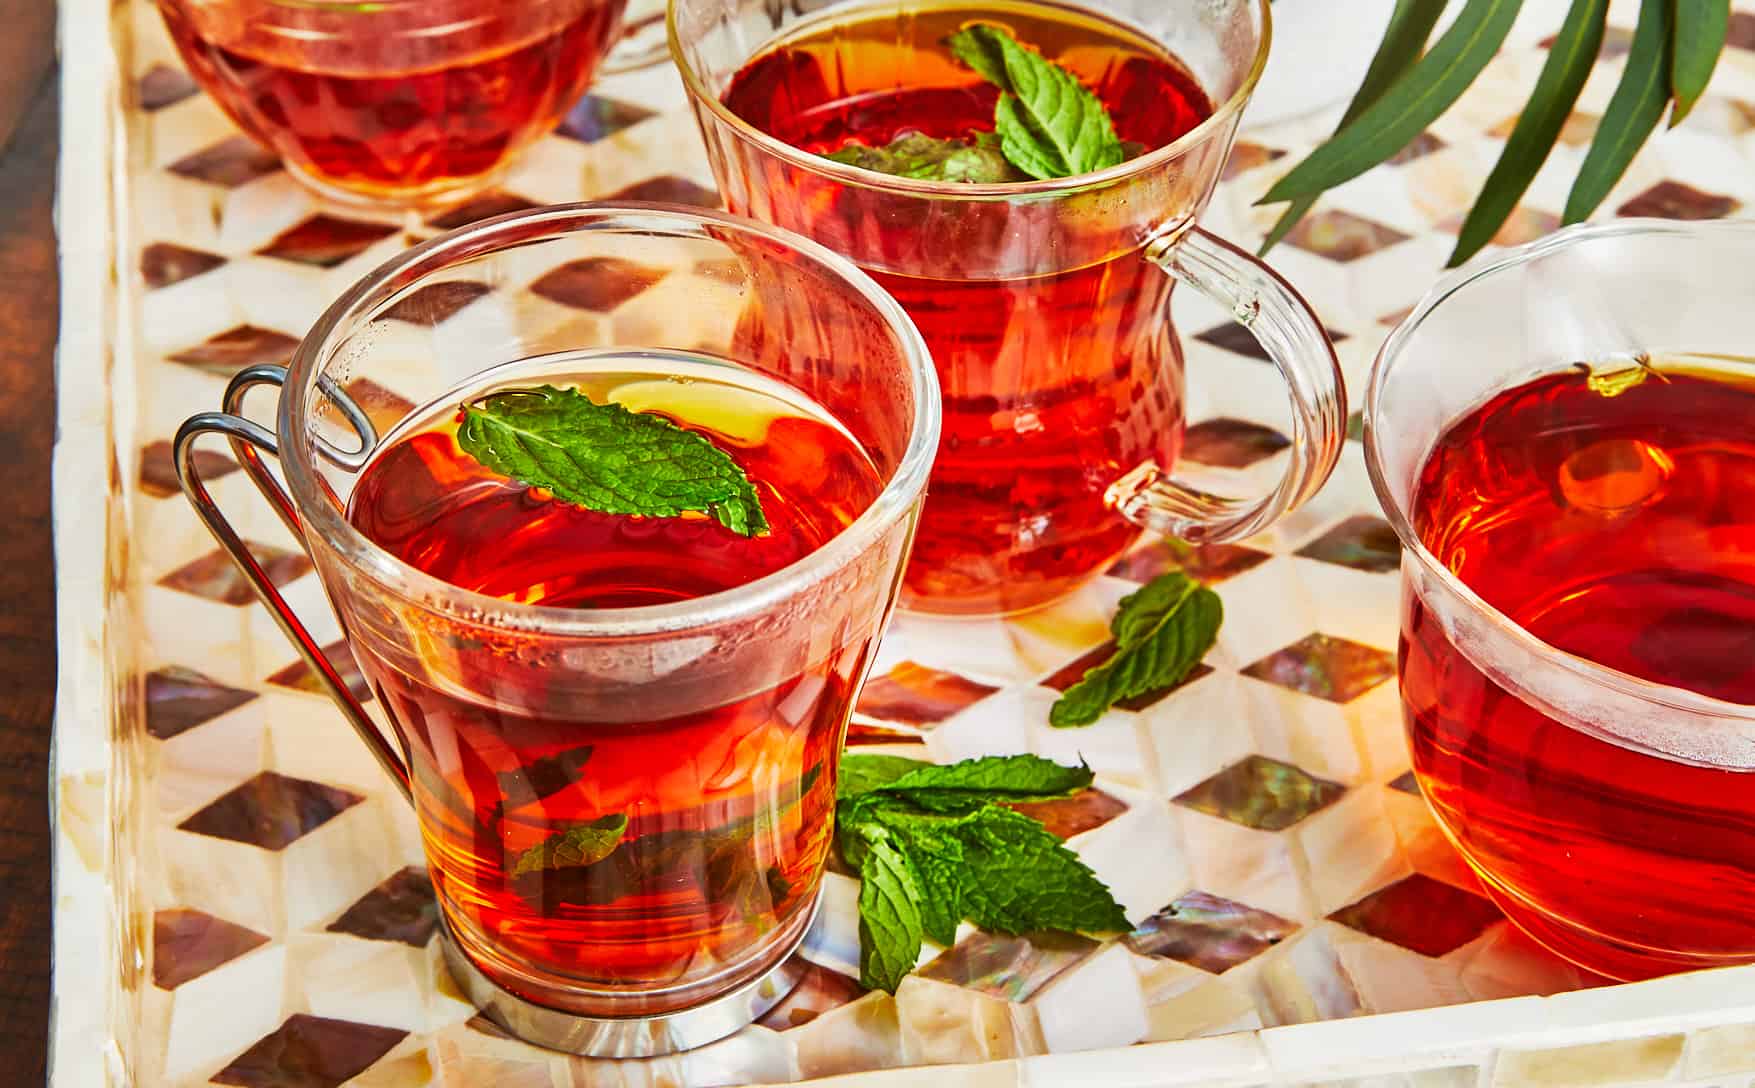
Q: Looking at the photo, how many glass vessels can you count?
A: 4